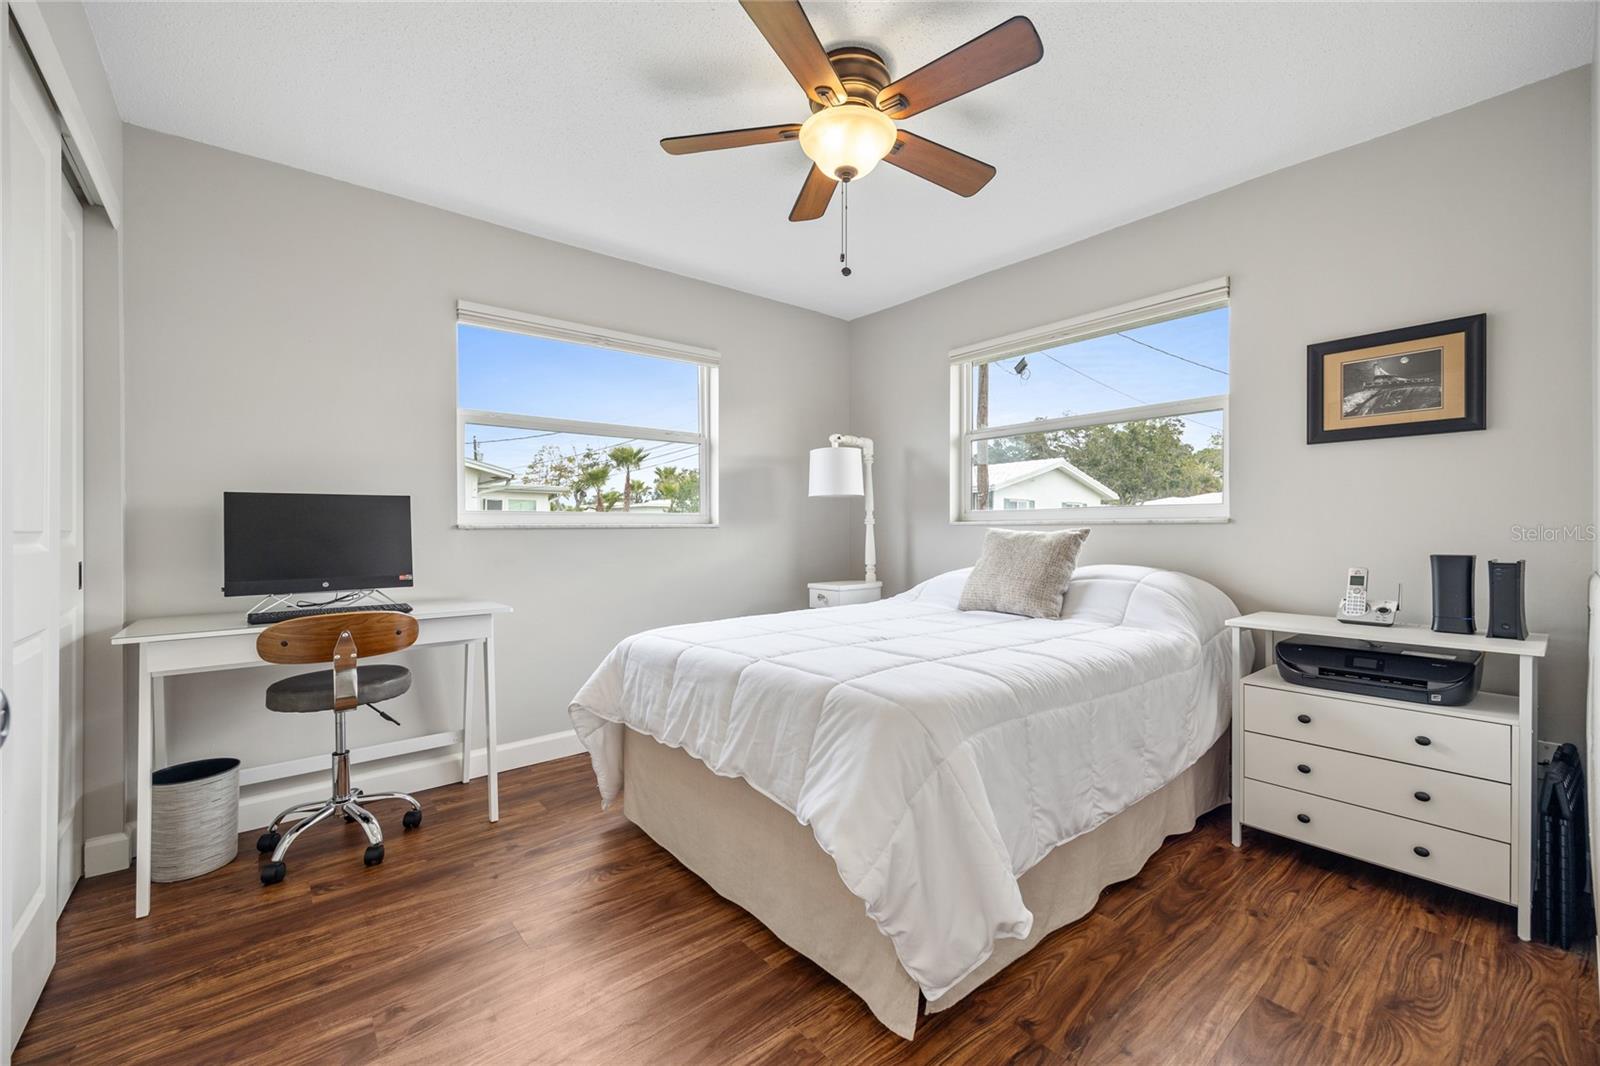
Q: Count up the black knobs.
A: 6